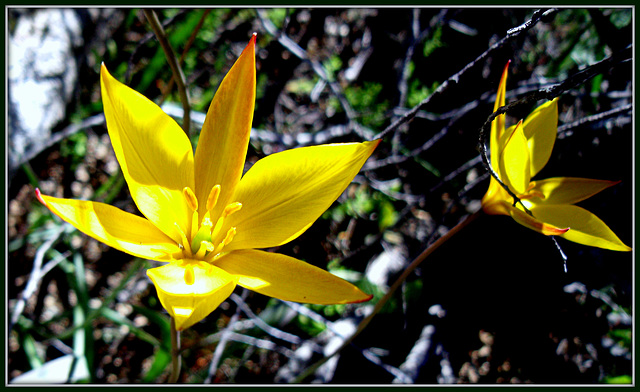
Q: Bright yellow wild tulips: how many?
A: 2